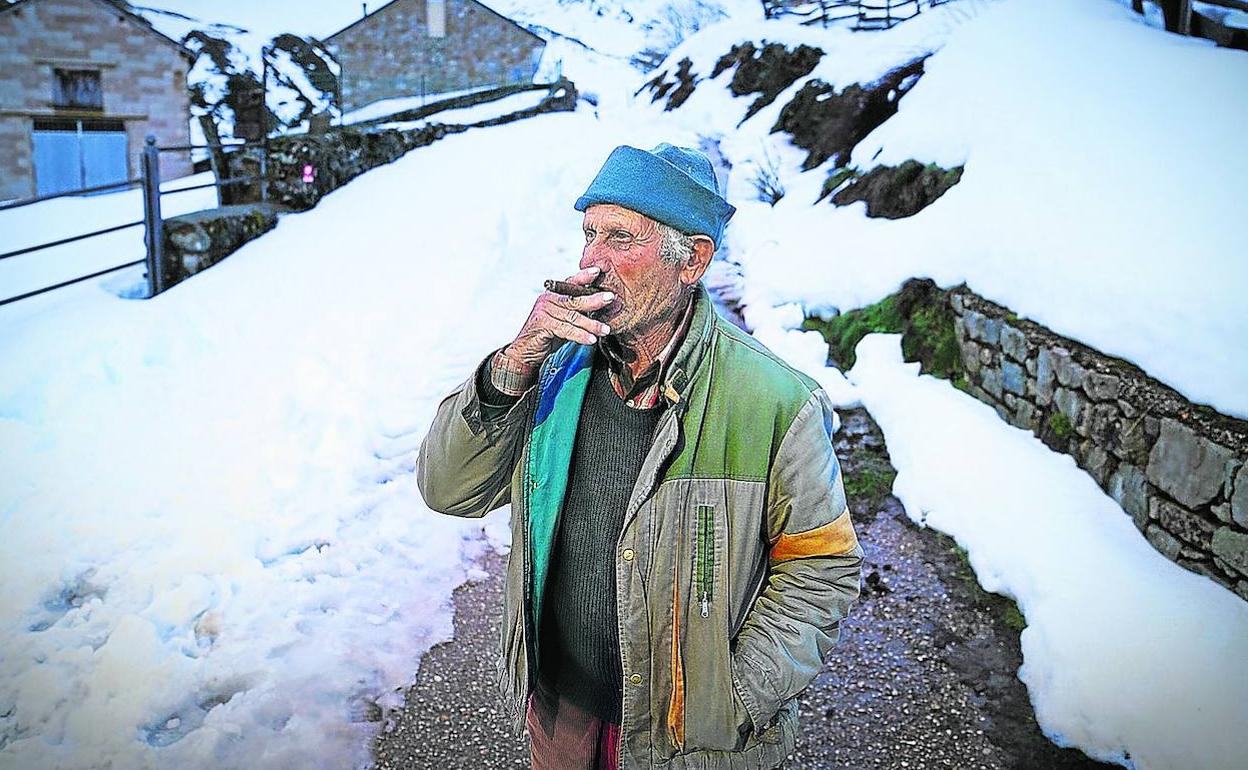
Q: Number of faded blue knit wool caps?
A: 1